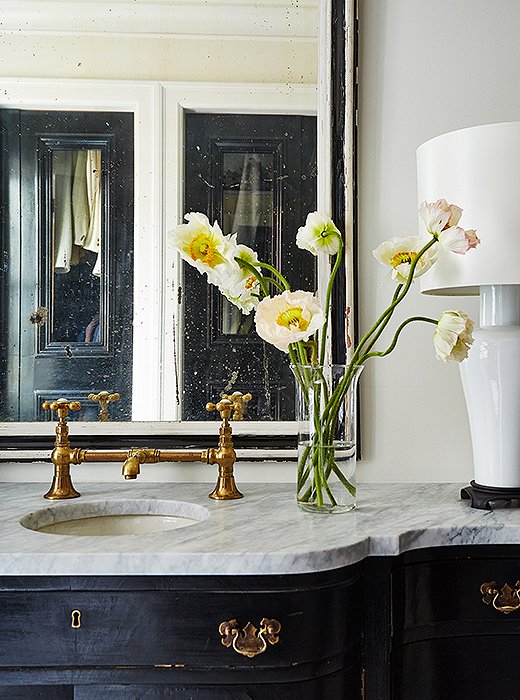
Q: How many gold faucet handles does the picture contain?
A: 2